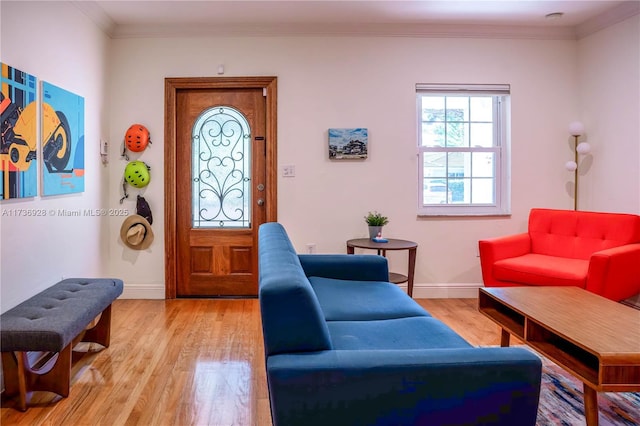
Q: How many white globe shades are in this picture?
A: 3